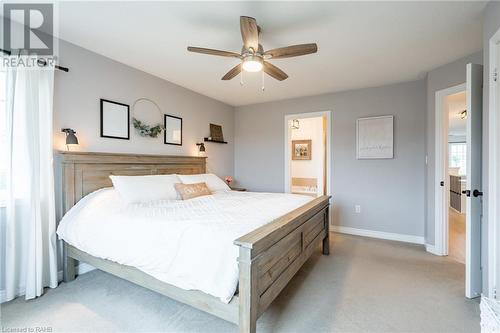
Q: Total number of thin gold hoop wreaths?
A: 1